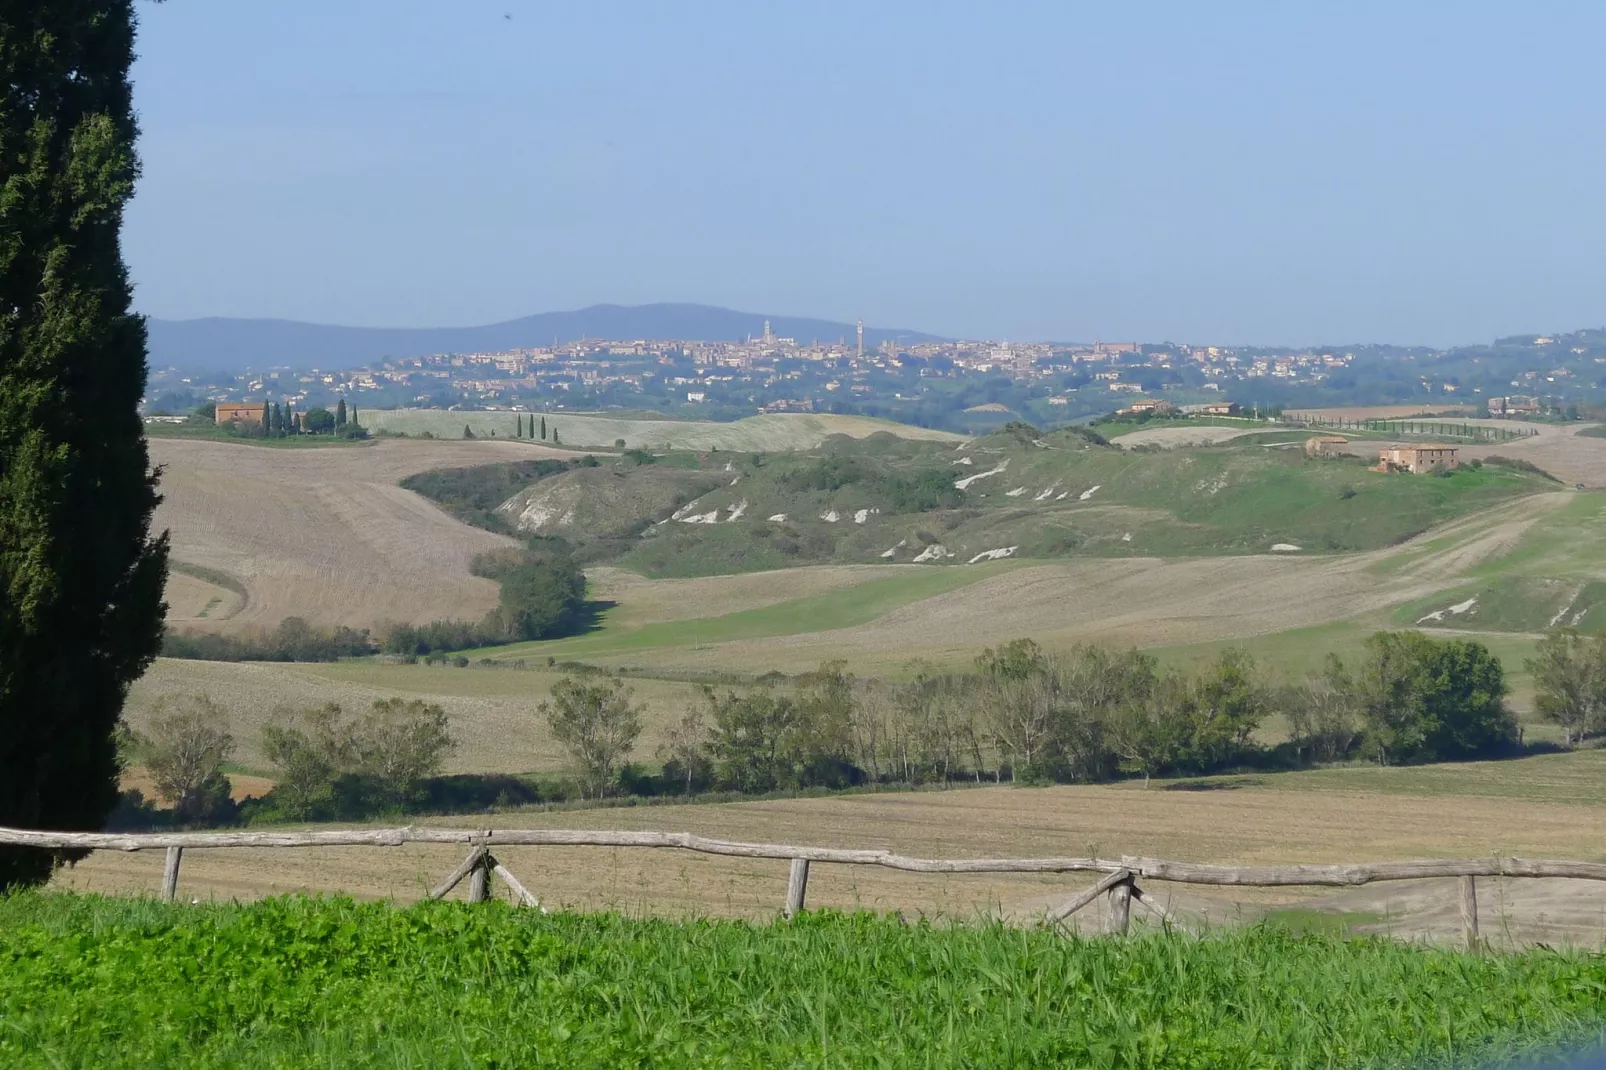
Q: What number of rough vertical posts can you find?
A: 5